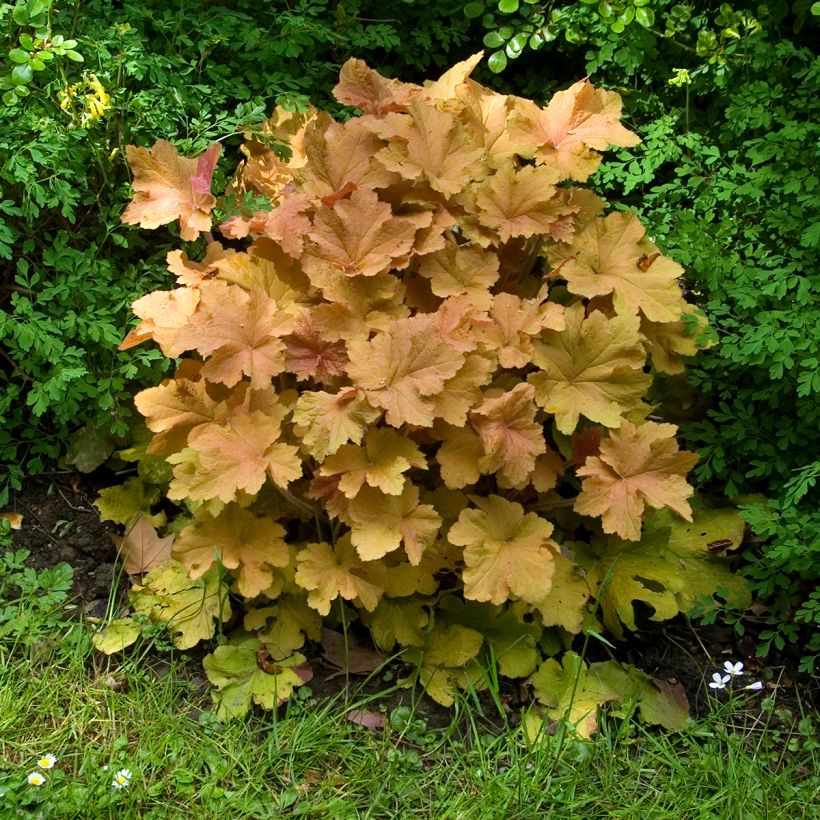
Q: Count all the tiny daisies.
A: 3